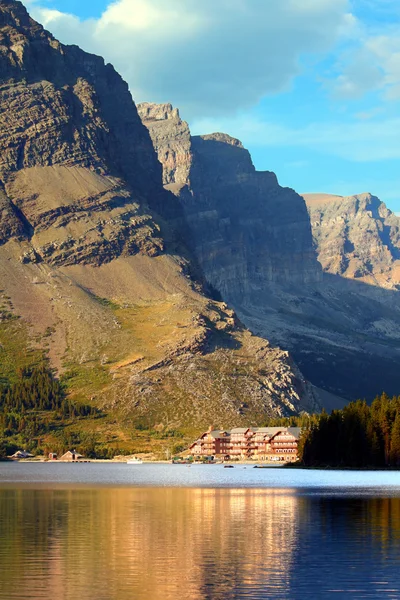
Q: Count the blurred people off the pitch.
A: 0